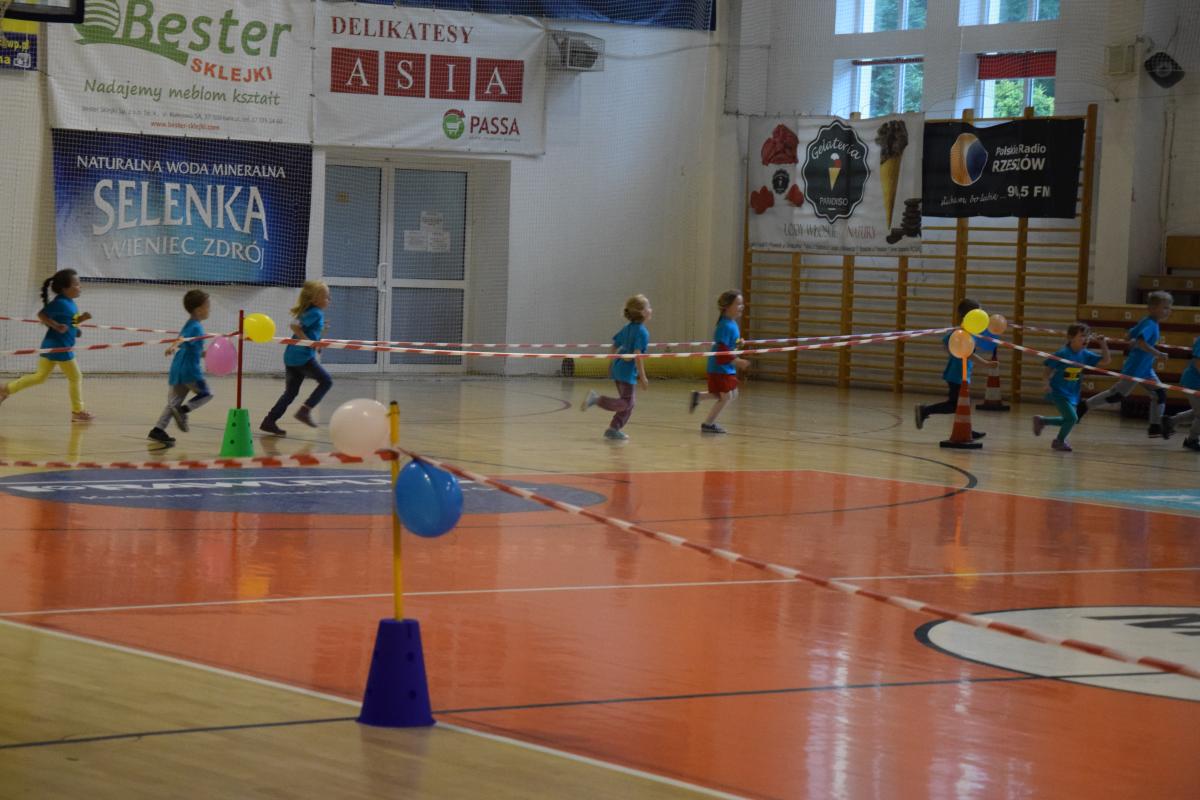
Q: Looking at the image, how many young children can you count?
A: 9